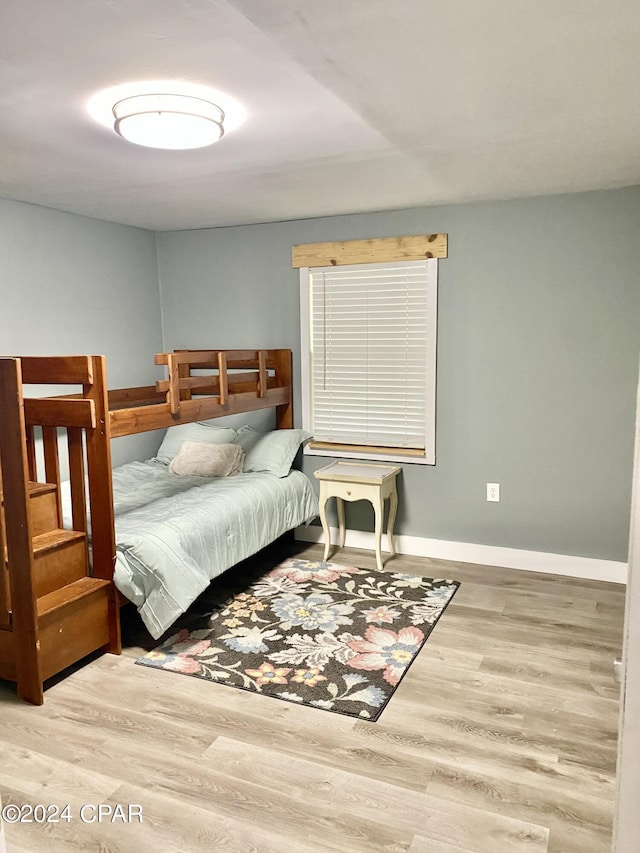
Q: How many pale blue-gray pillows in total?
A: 2